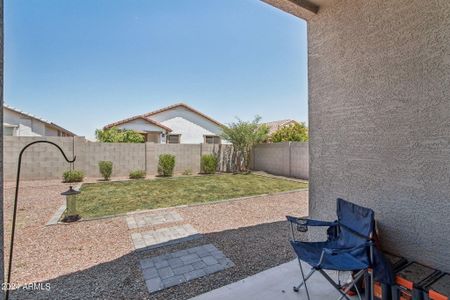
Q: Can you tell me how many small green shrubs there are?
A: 5